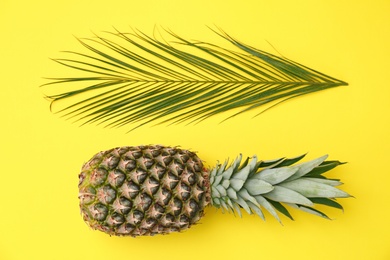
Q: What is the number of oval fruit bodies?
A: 1